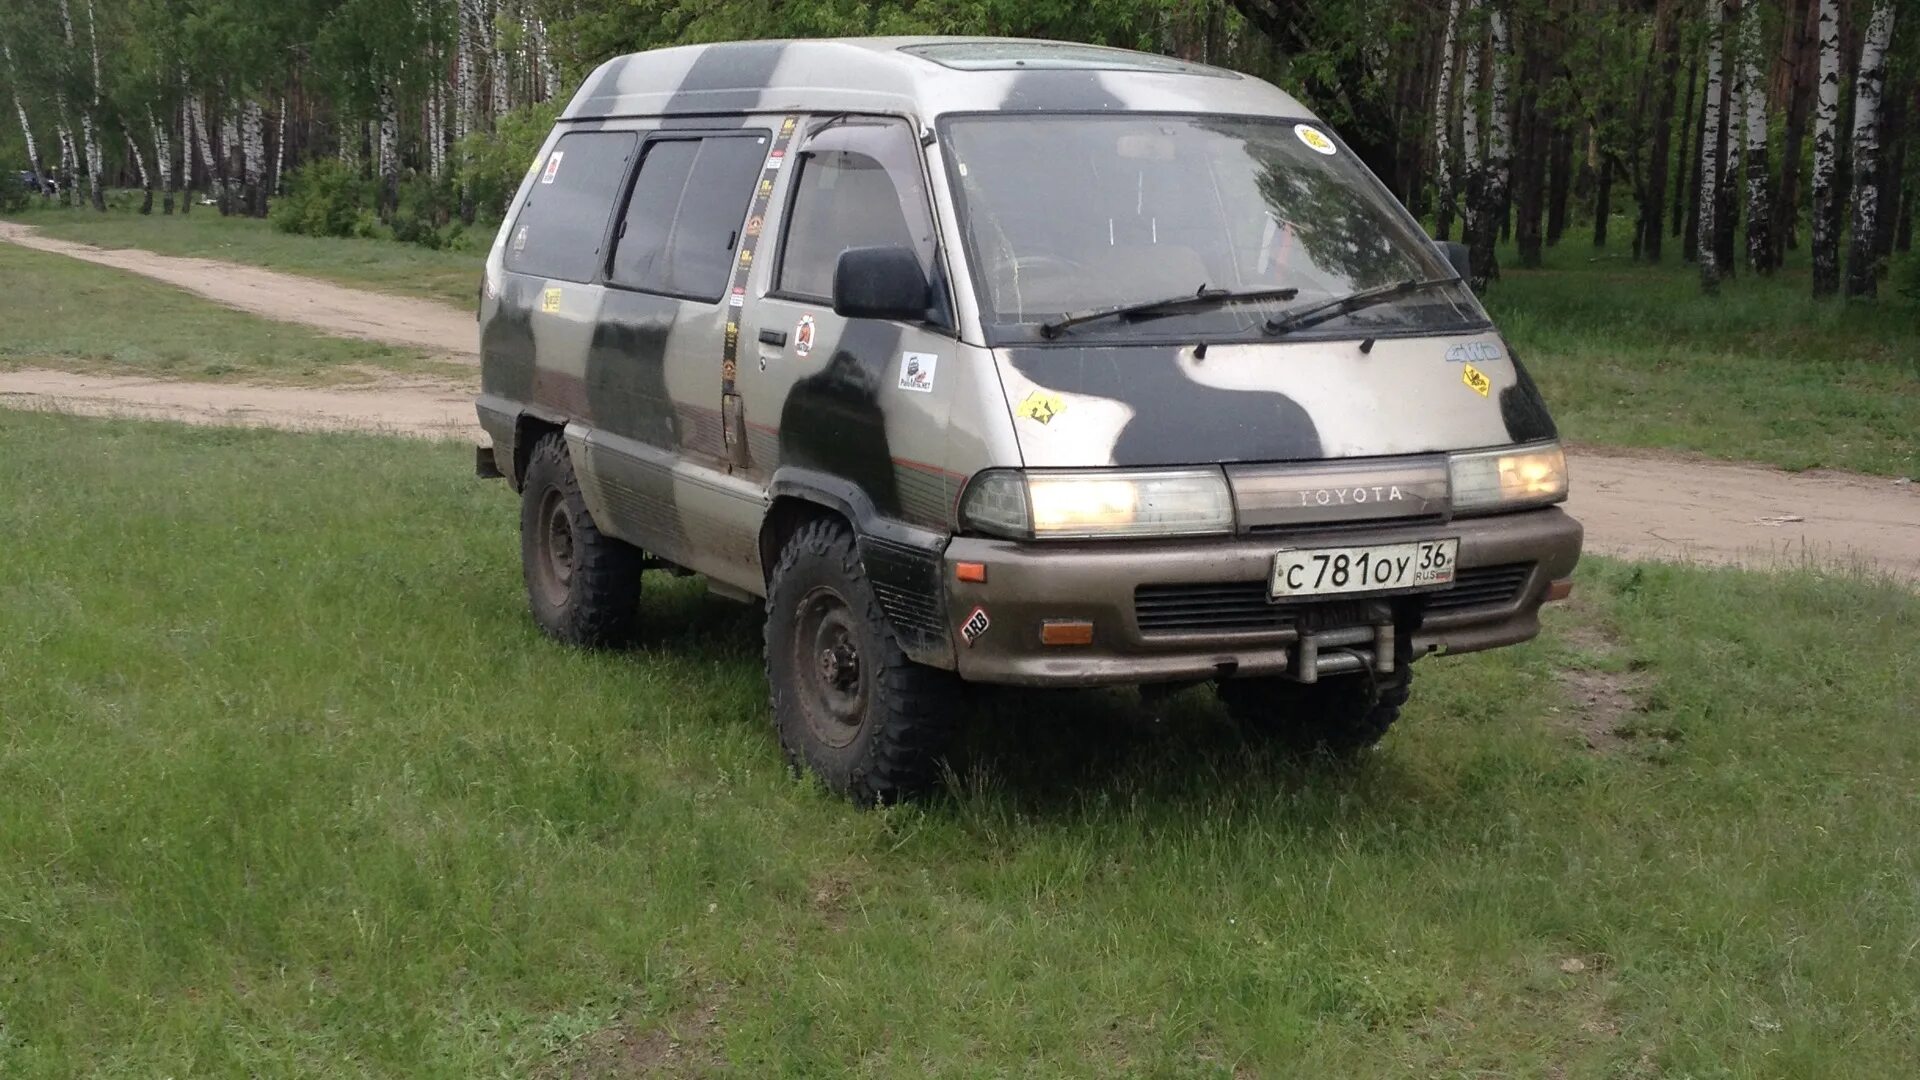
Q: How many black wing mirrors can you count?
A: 2